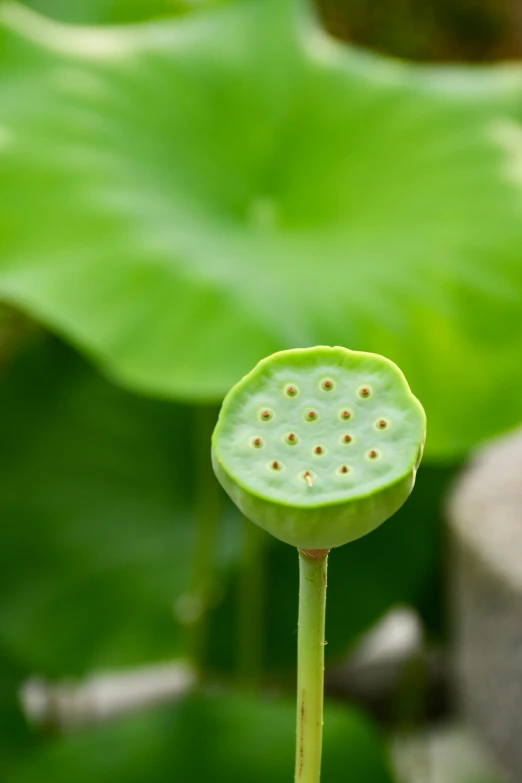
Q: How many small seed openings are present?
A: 15